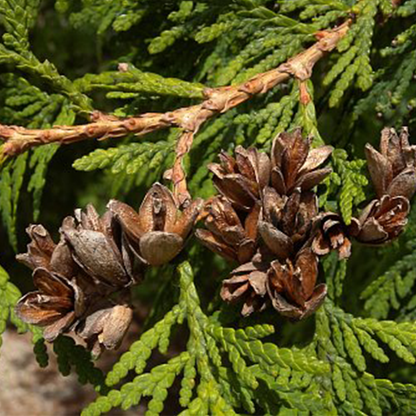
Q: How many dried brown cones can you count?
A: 14